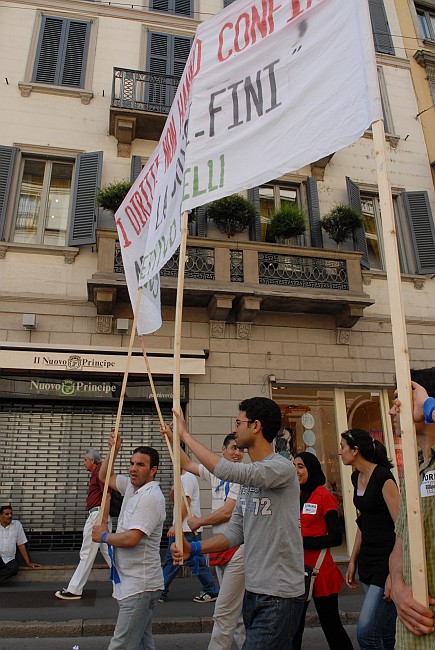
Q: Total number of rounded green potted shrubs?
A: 4